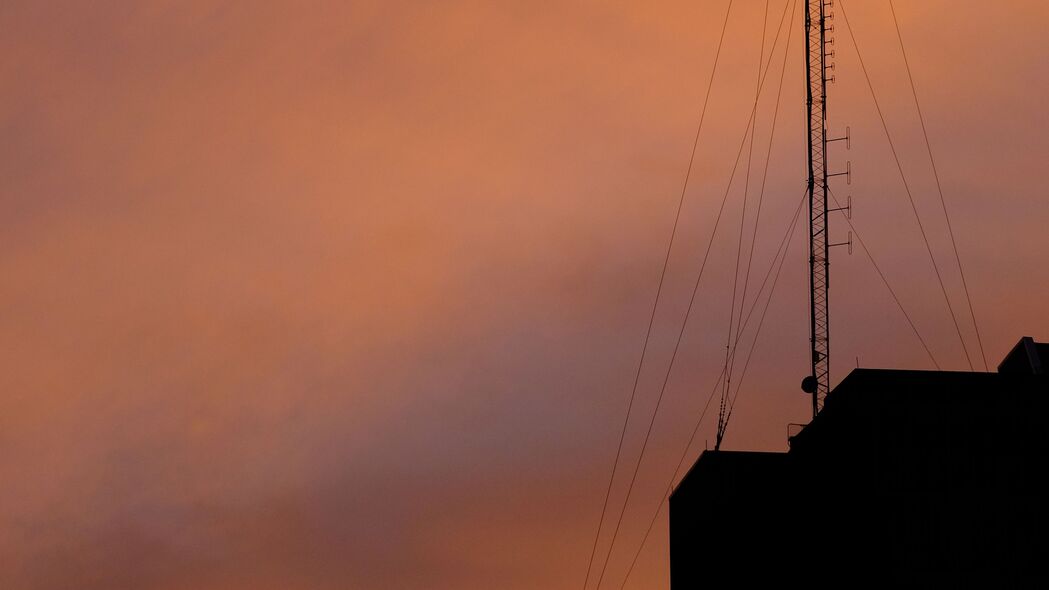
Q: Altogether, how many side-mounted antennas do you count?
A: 11